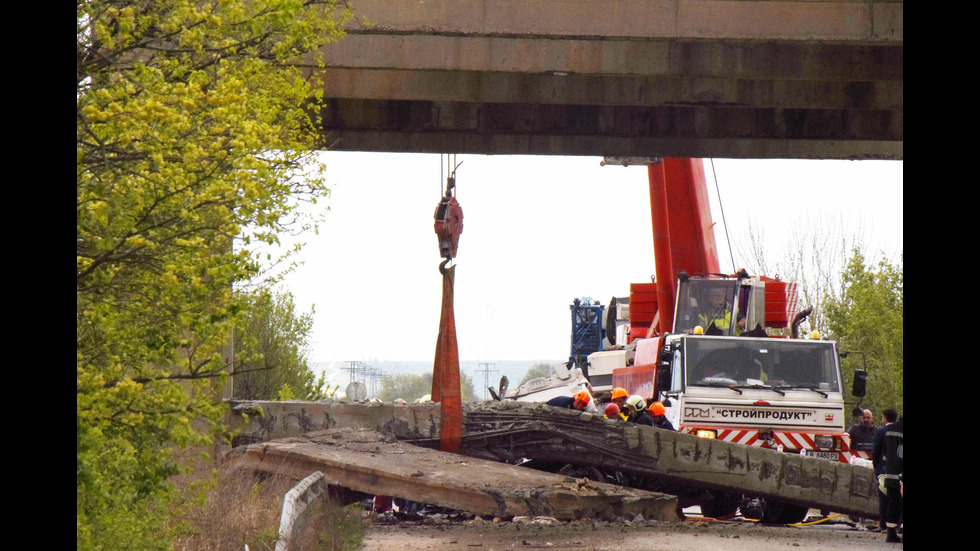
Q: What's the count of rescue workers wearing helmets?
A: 5